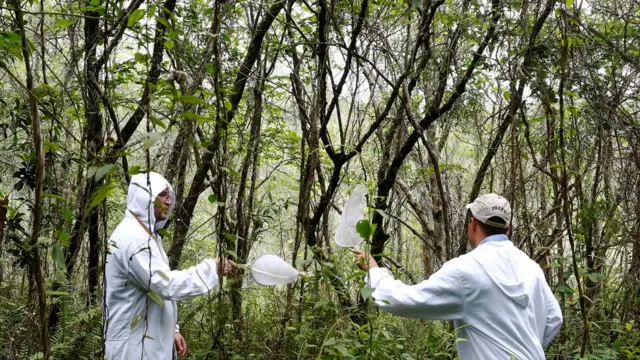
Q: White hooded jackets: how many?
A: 2